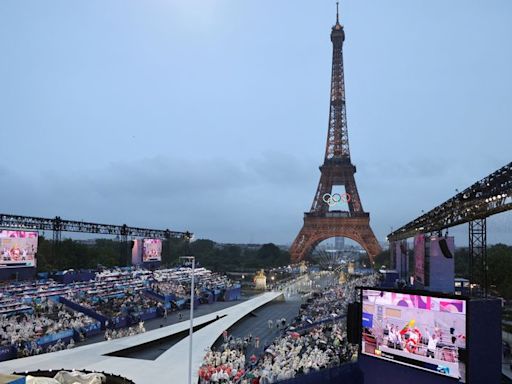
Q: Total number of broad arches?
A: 1